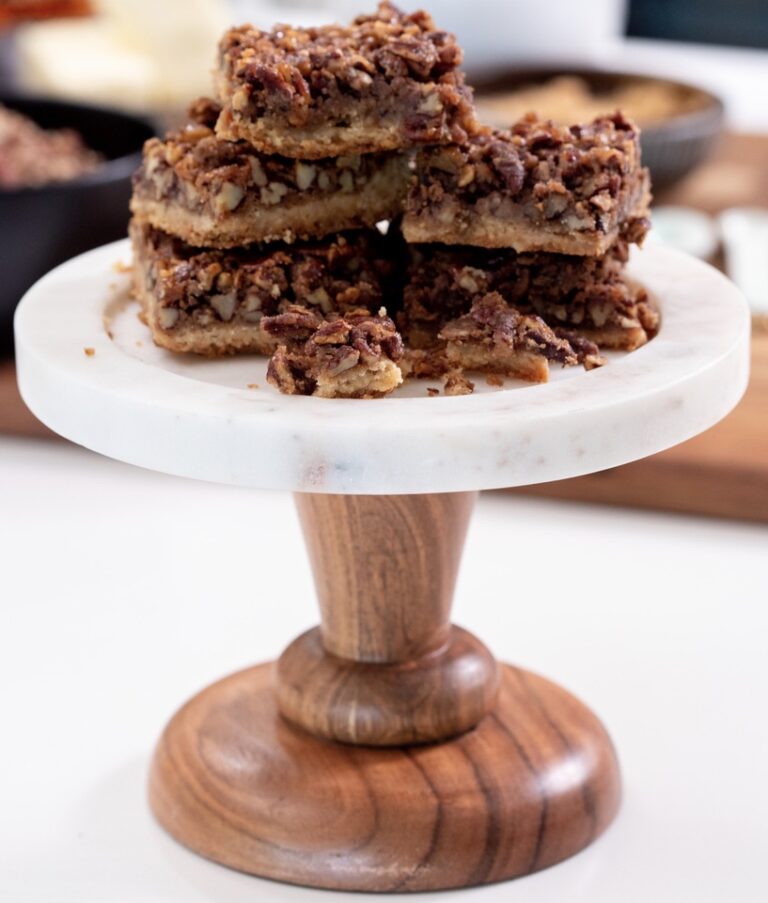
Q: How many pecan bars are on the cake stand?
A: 5